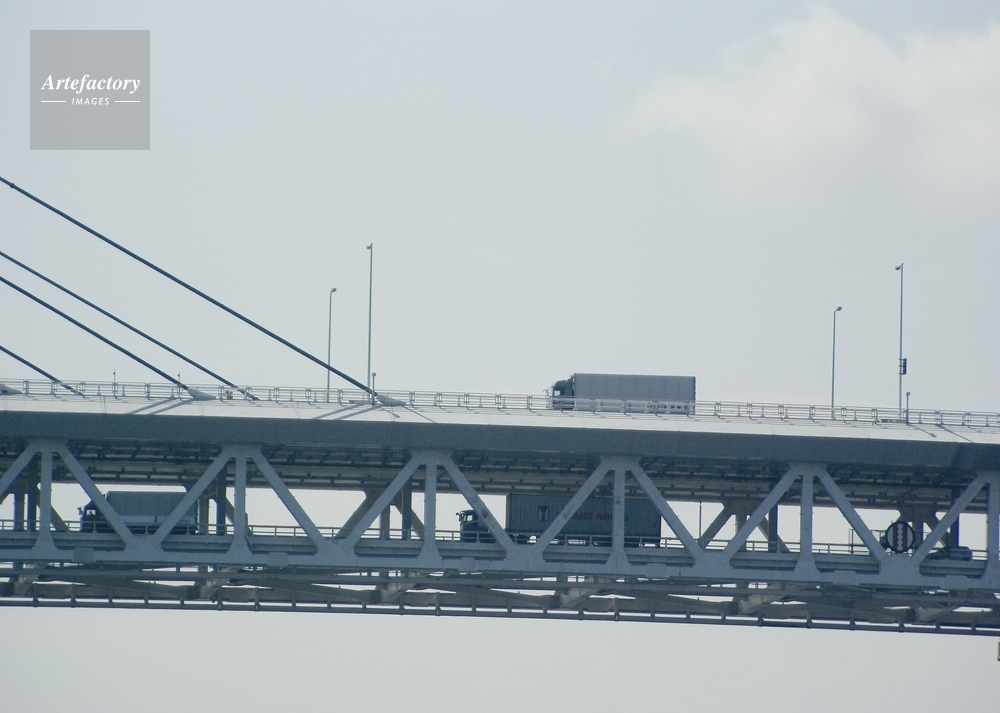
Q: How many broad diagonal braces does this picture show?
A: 11